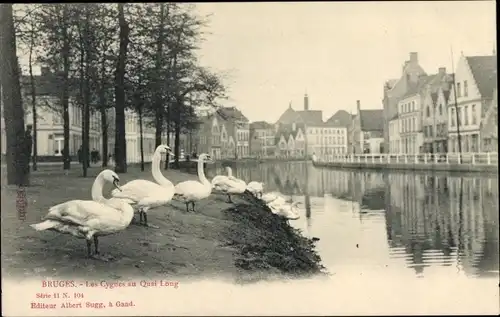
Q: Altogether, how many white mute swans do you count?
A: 7